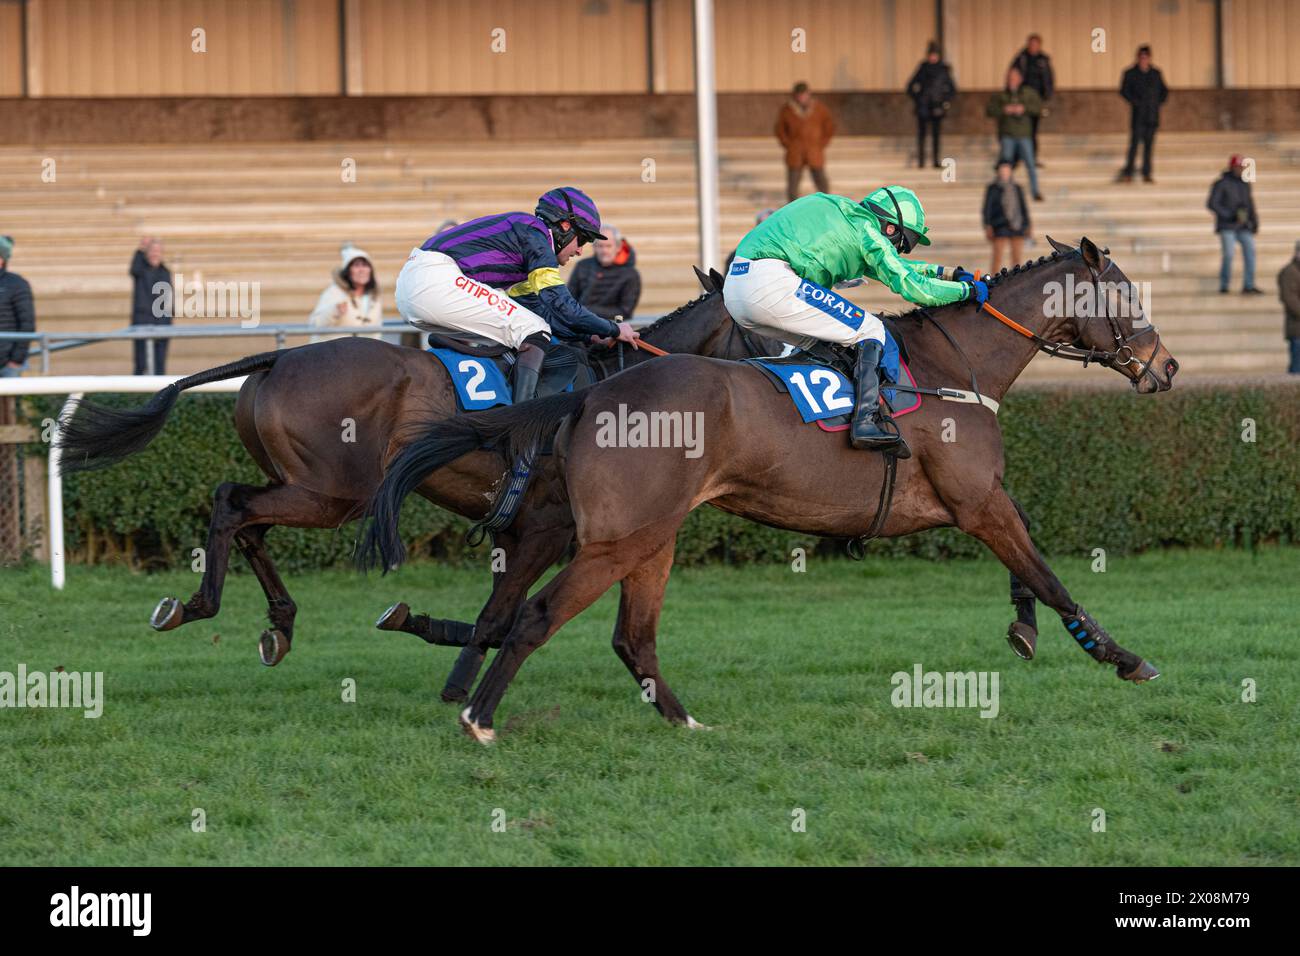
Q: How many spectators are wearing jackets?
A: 12